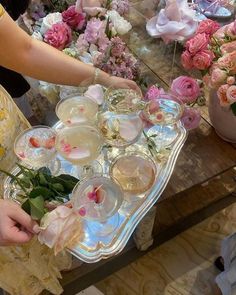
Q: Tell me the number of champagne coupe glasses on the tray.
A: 8